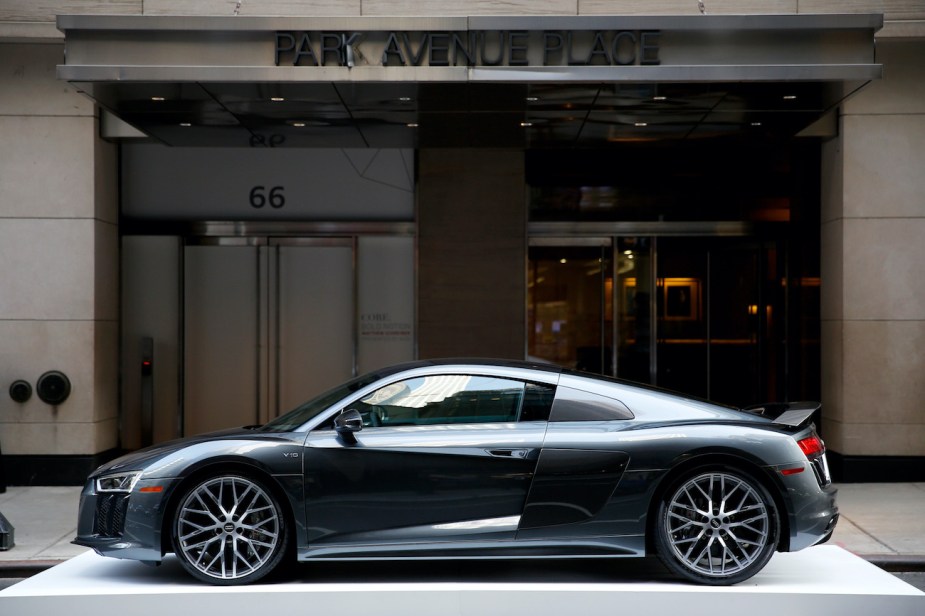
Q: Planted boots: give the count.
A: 0